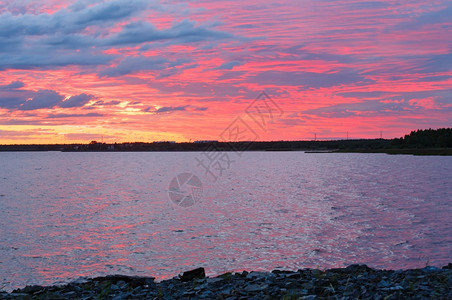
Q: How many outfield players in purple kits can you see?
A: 0